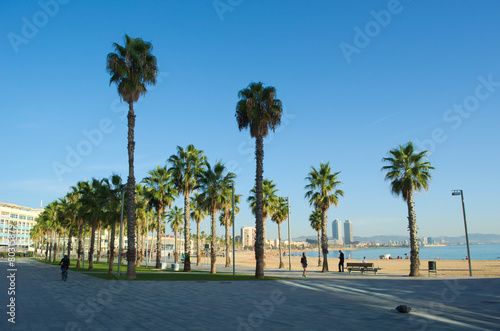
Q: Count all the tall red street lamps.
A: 0